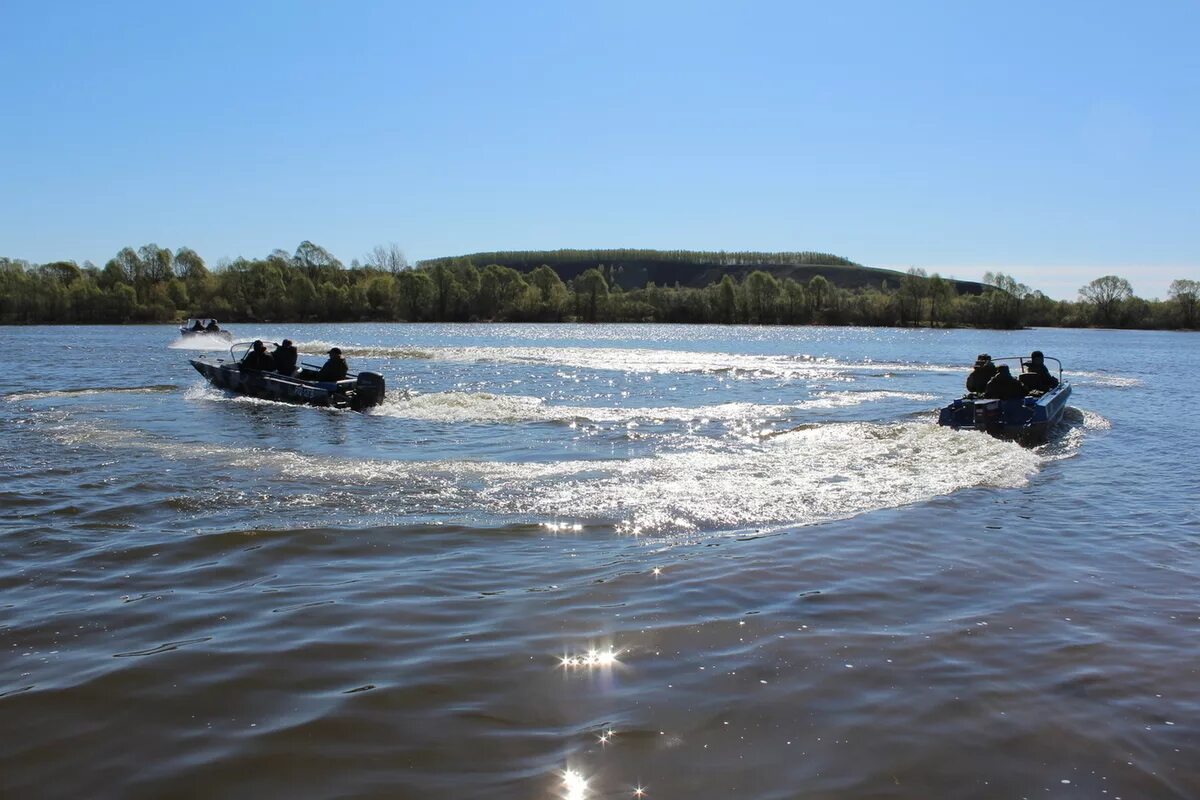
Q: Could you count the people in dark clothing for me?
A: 8